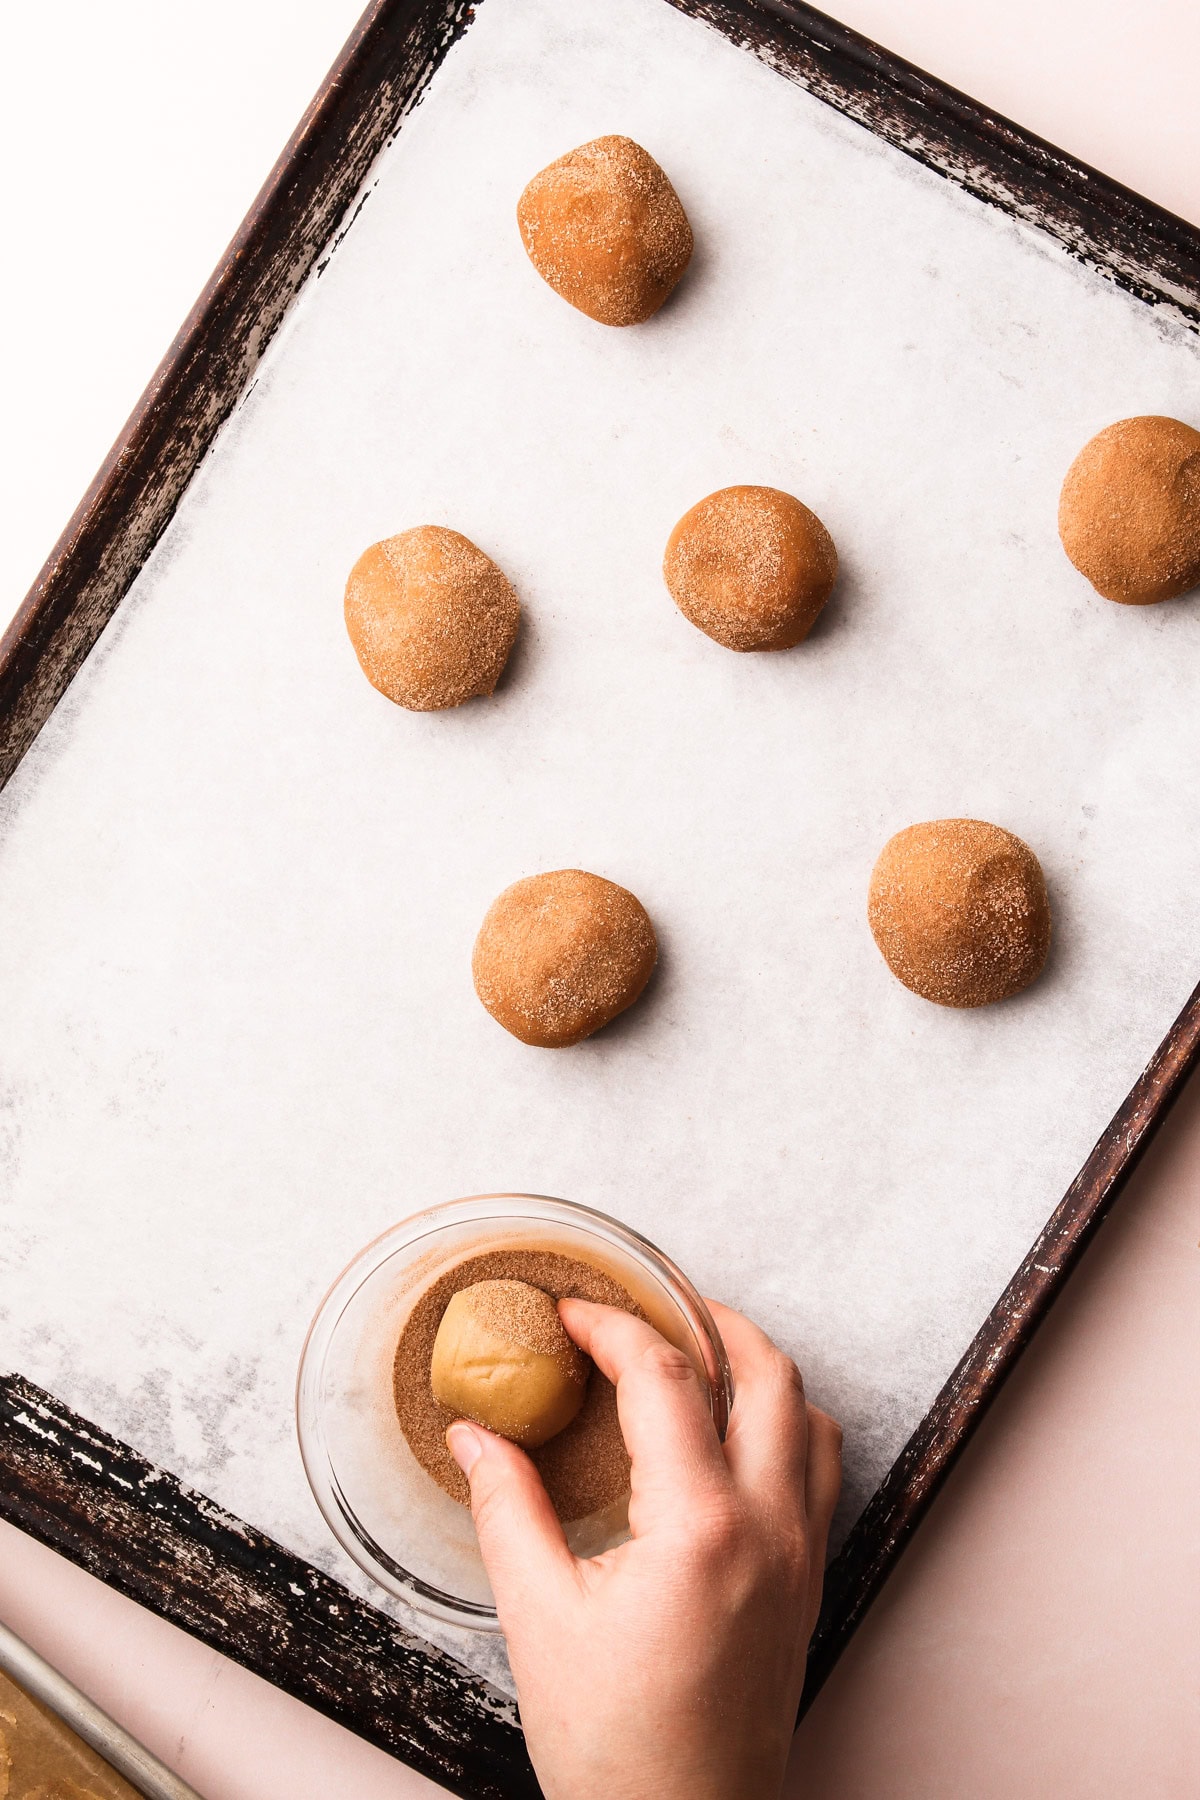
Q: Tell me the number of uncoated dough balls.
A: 1